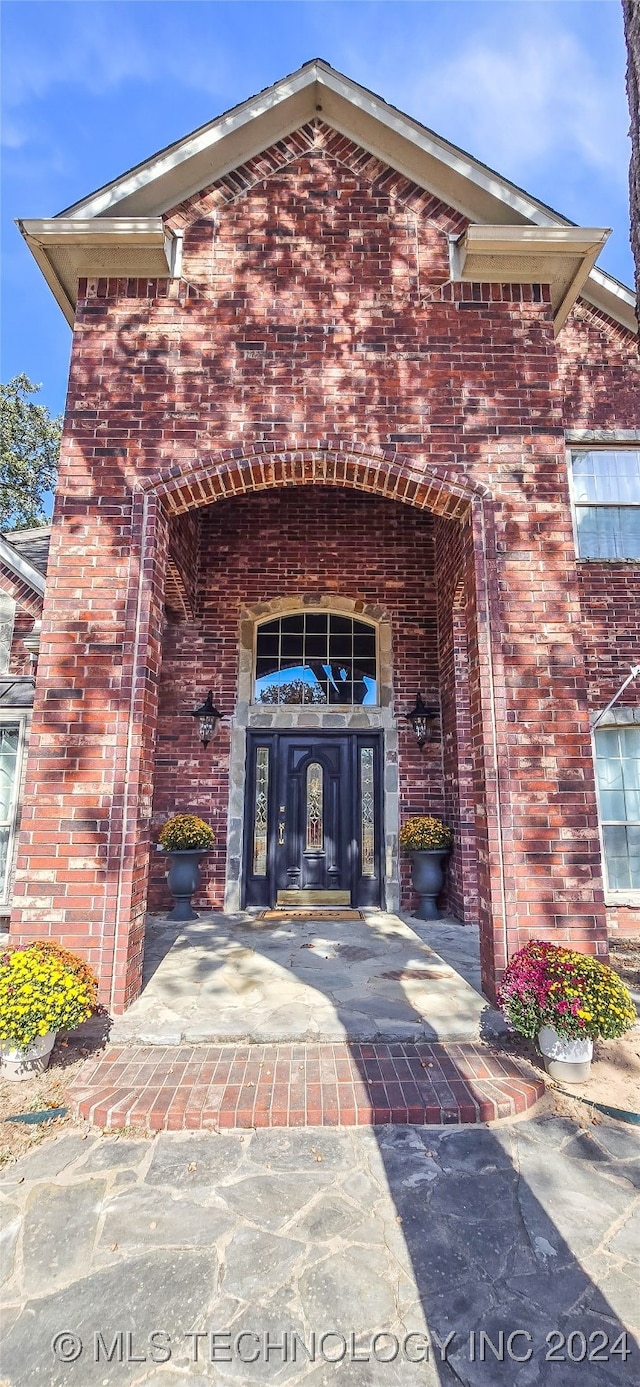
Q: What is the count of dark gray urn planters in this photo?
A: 2